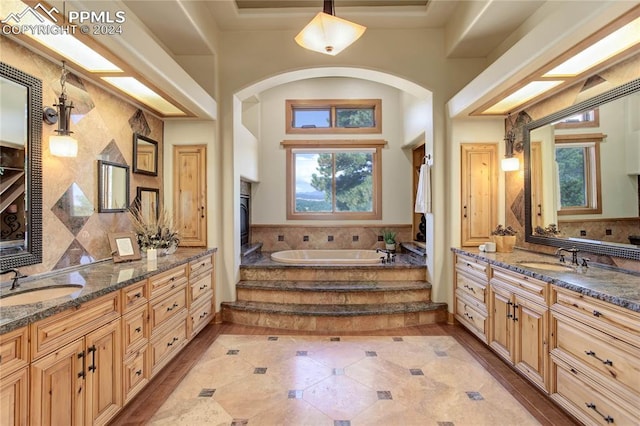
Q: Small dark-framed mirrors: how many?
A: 3